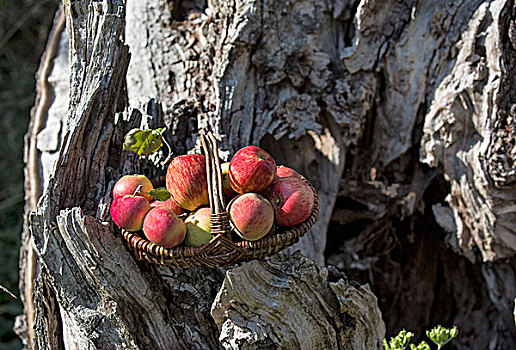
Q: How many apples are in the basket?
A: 11